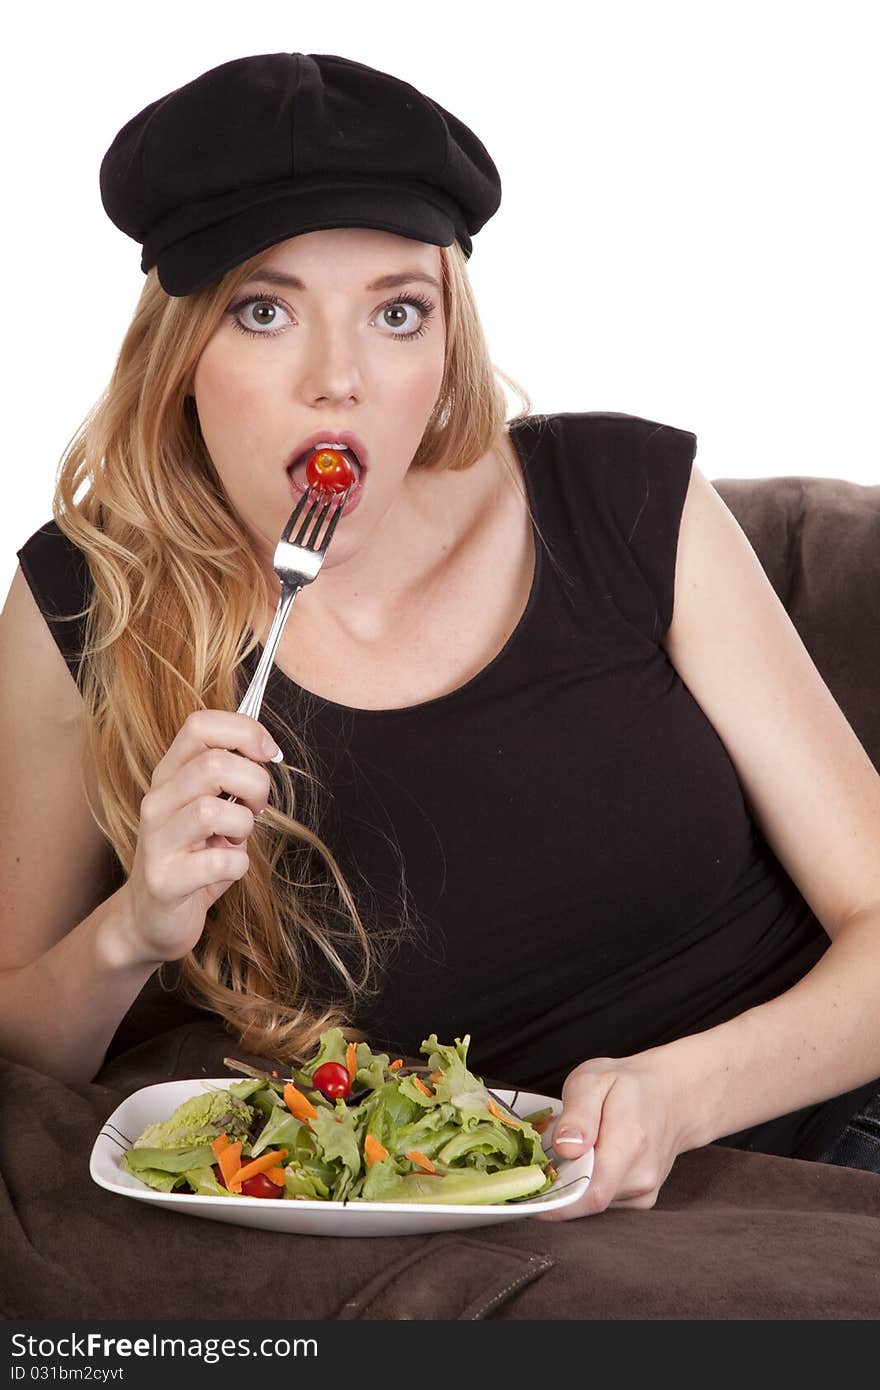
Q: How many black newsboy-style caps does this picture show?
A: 1